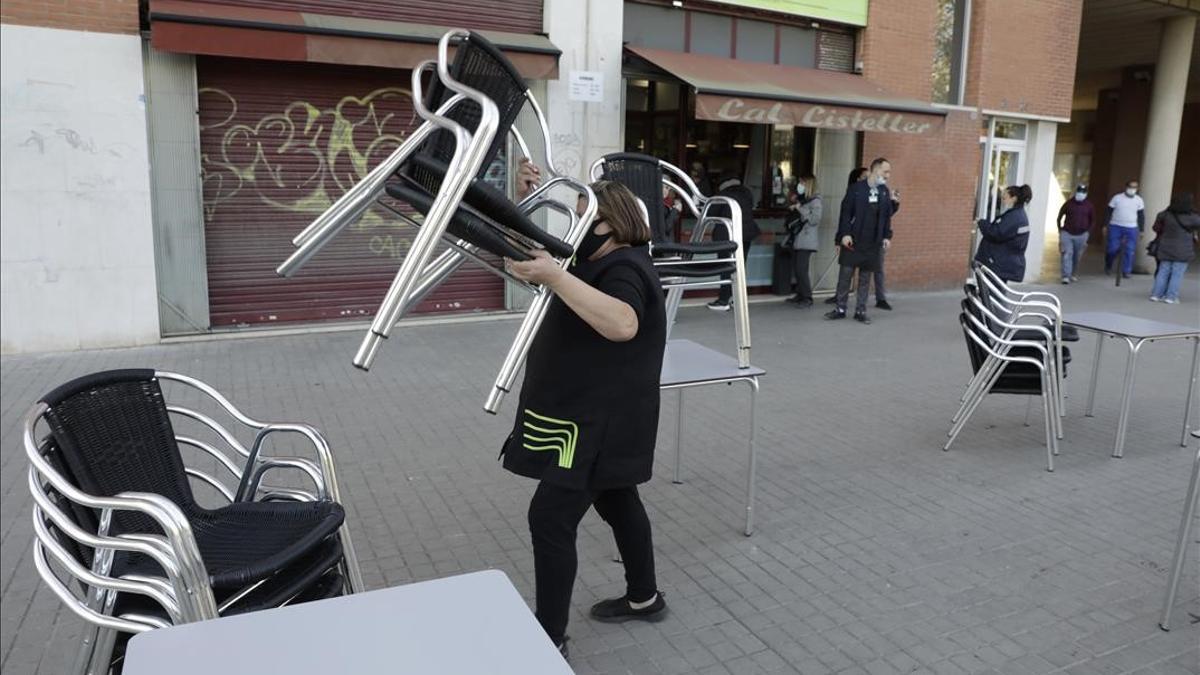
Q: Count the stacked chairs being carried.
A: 2